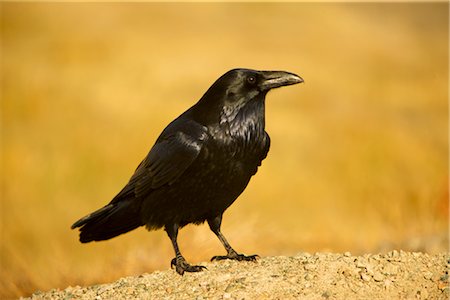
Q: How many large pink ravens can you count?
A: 0